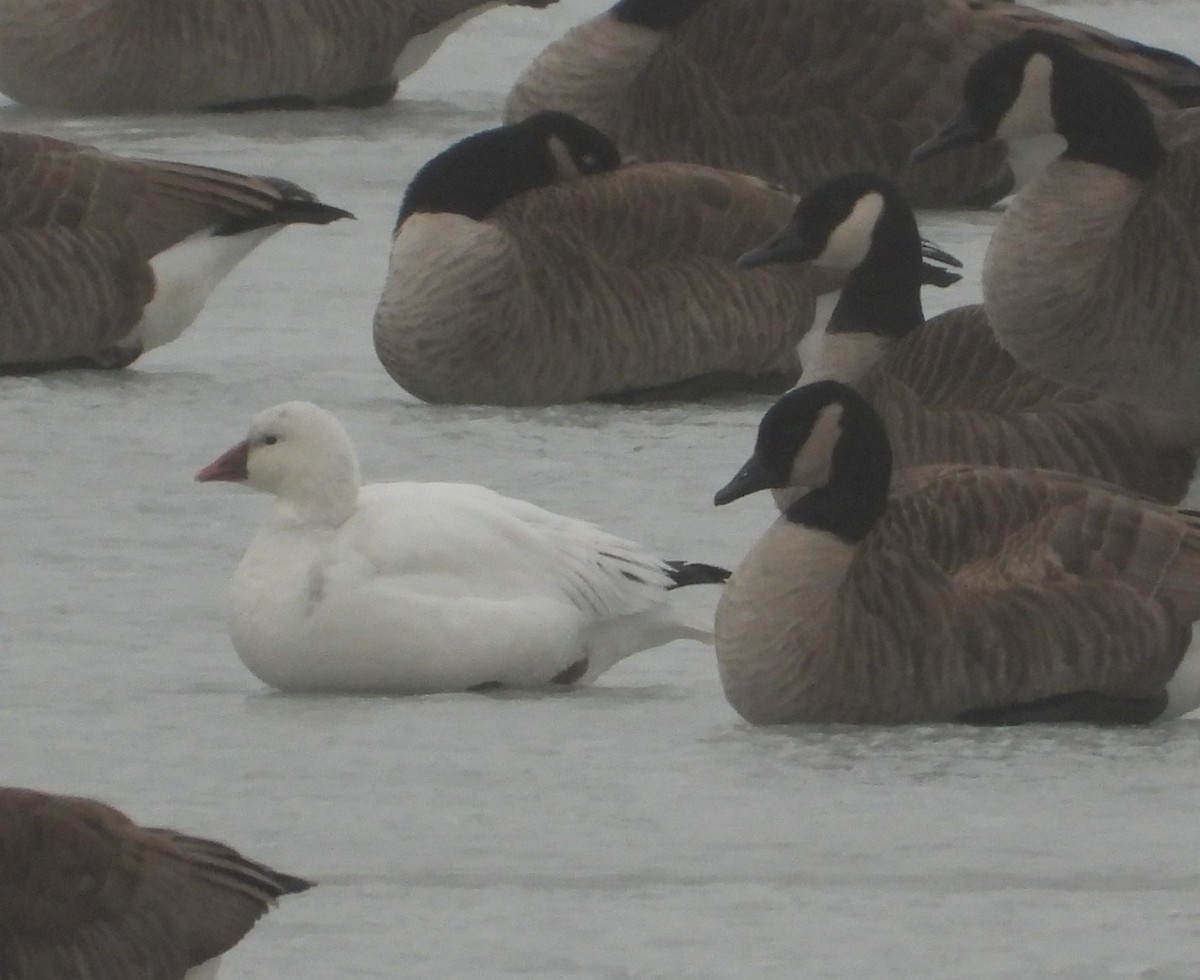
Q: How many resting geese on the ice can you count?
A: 9